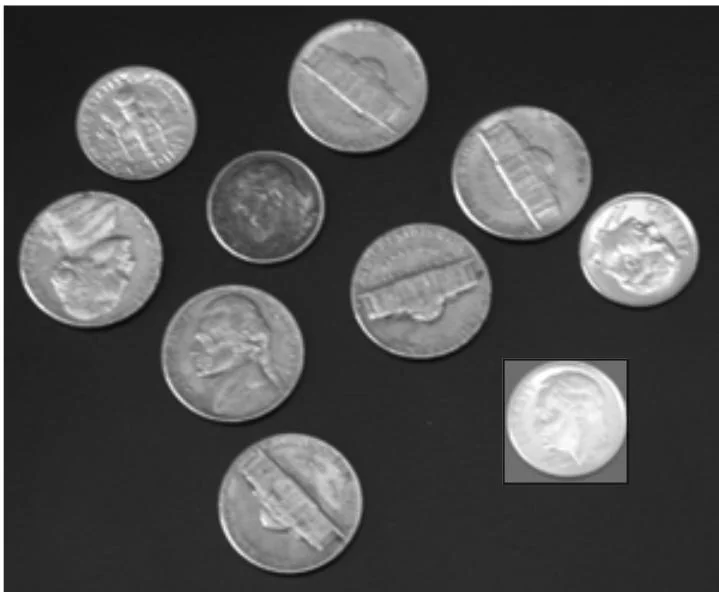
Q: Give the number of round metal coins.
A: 10